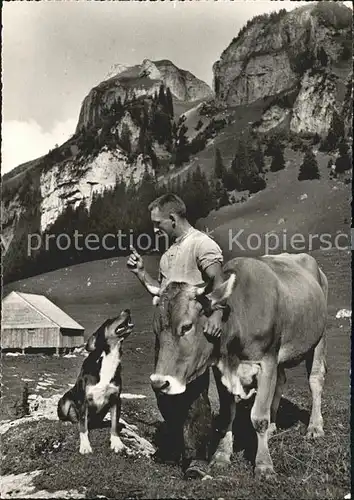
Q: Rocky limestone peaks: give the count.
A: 2